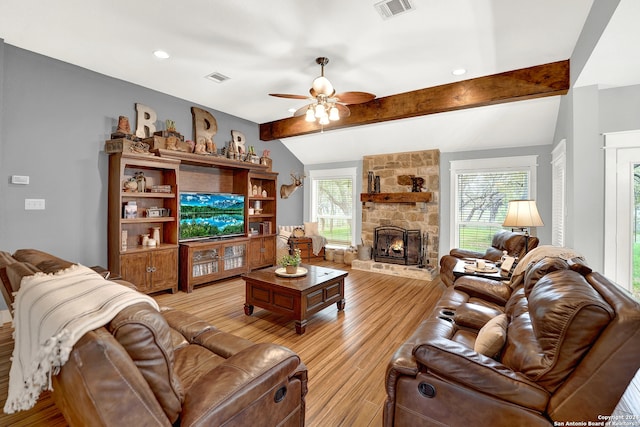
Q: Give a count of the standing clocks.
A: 0